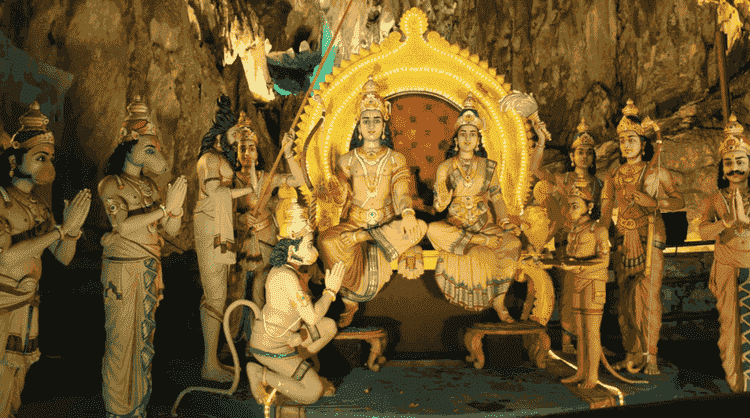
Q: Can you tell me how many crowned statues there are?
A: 10